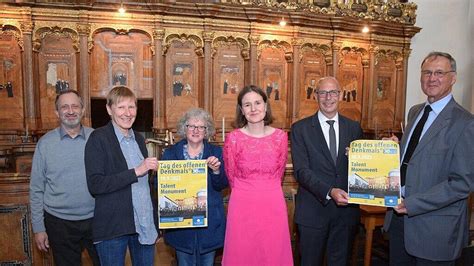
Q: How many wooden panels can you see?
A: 9